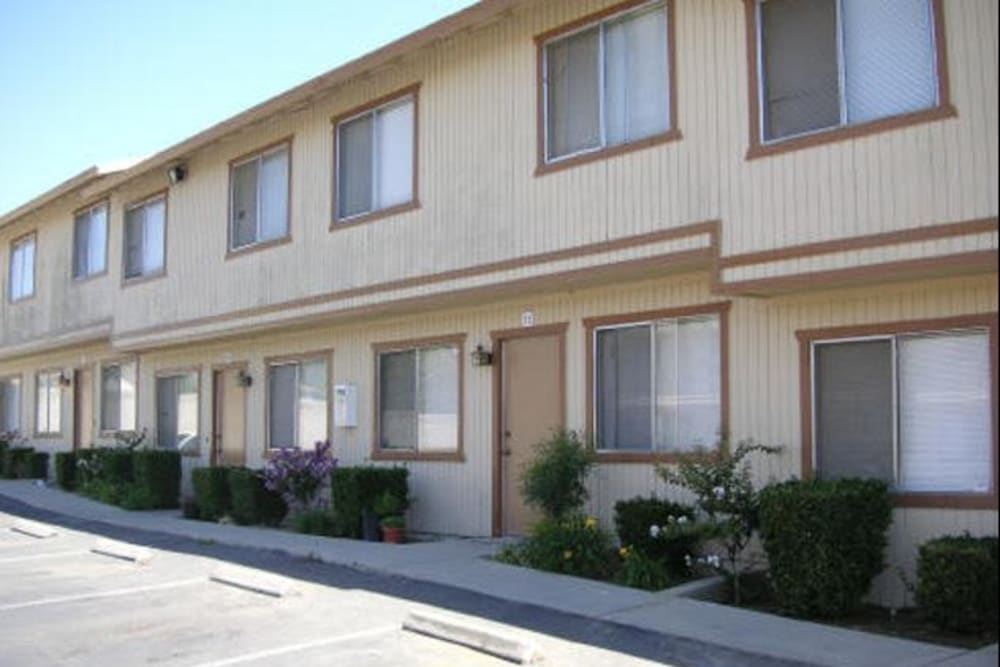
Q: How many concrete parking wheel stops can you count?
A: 4